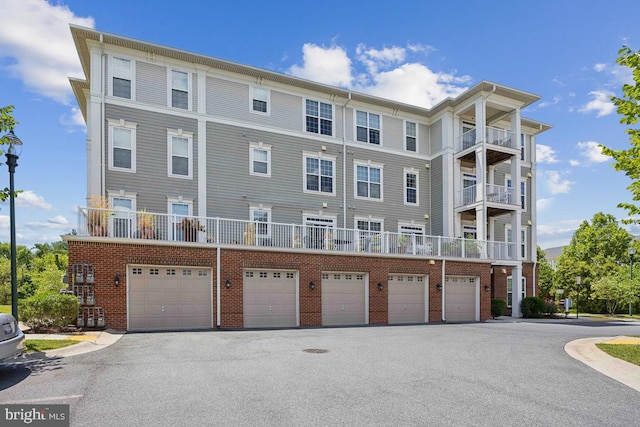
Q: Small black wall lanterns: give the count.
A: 6